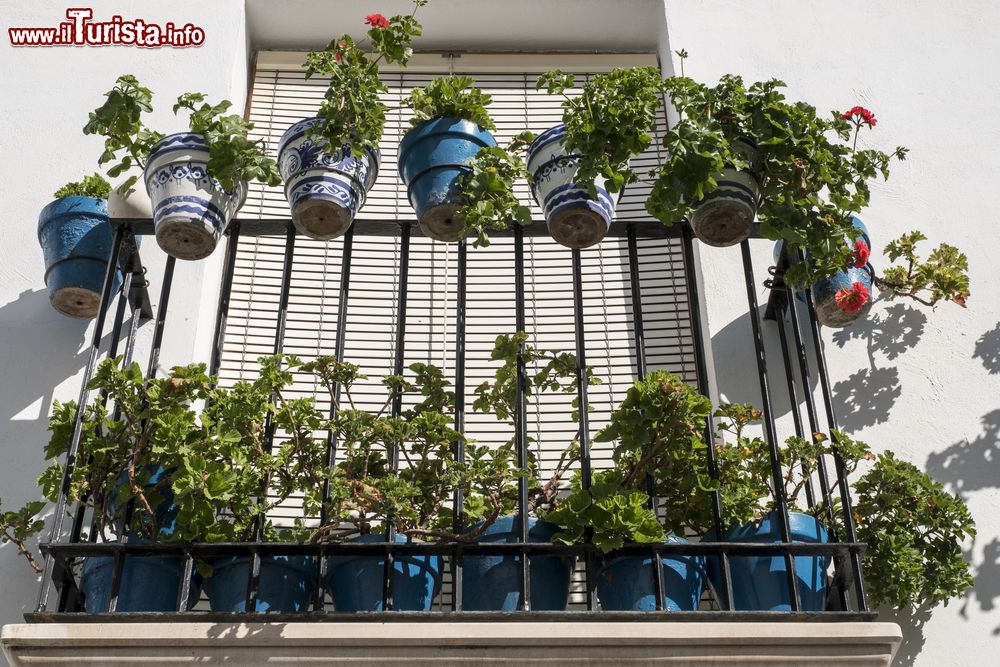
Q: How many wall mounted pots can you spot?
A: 7